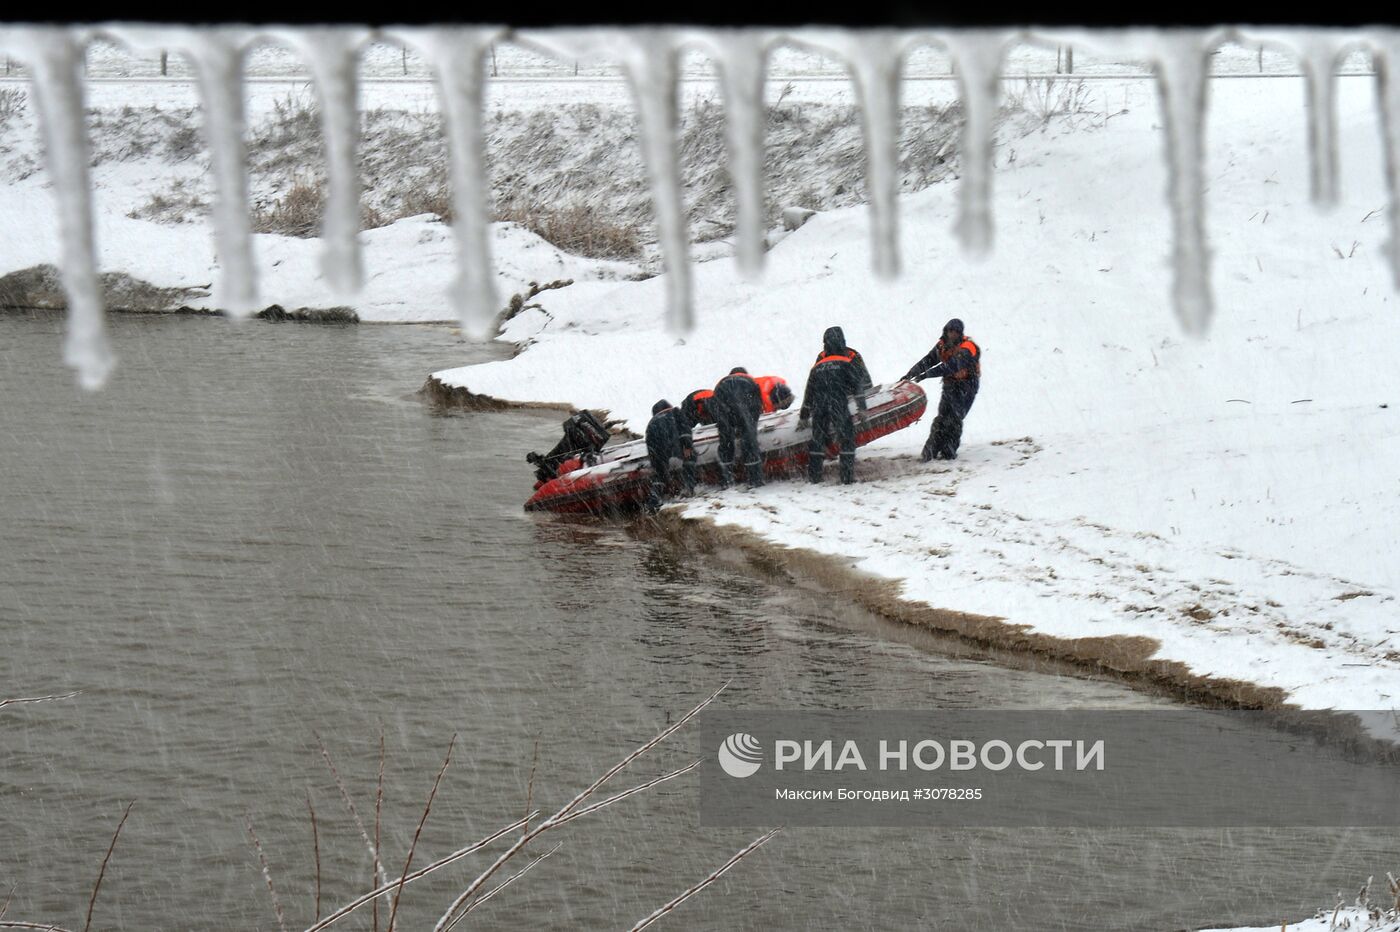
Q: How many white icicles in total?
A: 11